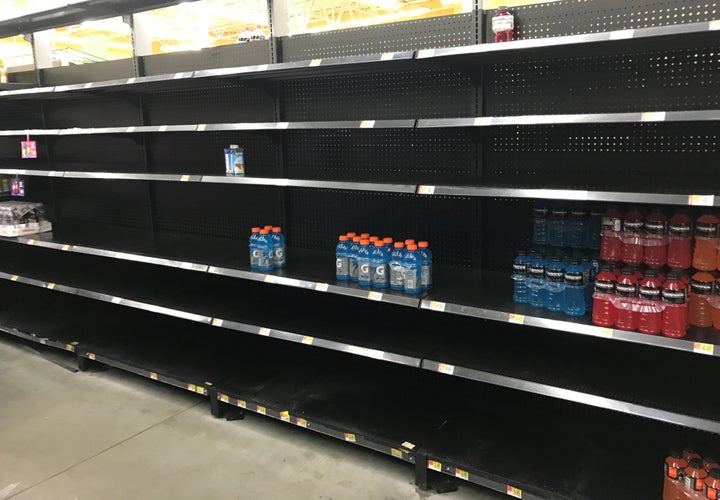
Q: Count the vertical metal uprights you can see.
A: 4